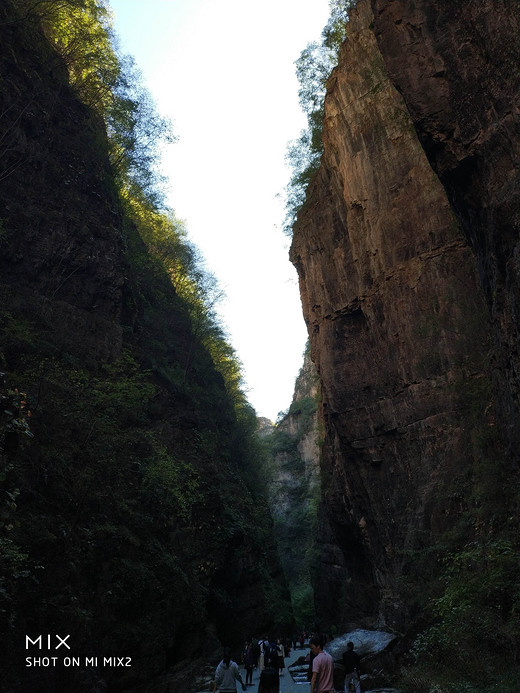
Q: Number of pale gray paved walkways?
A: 1